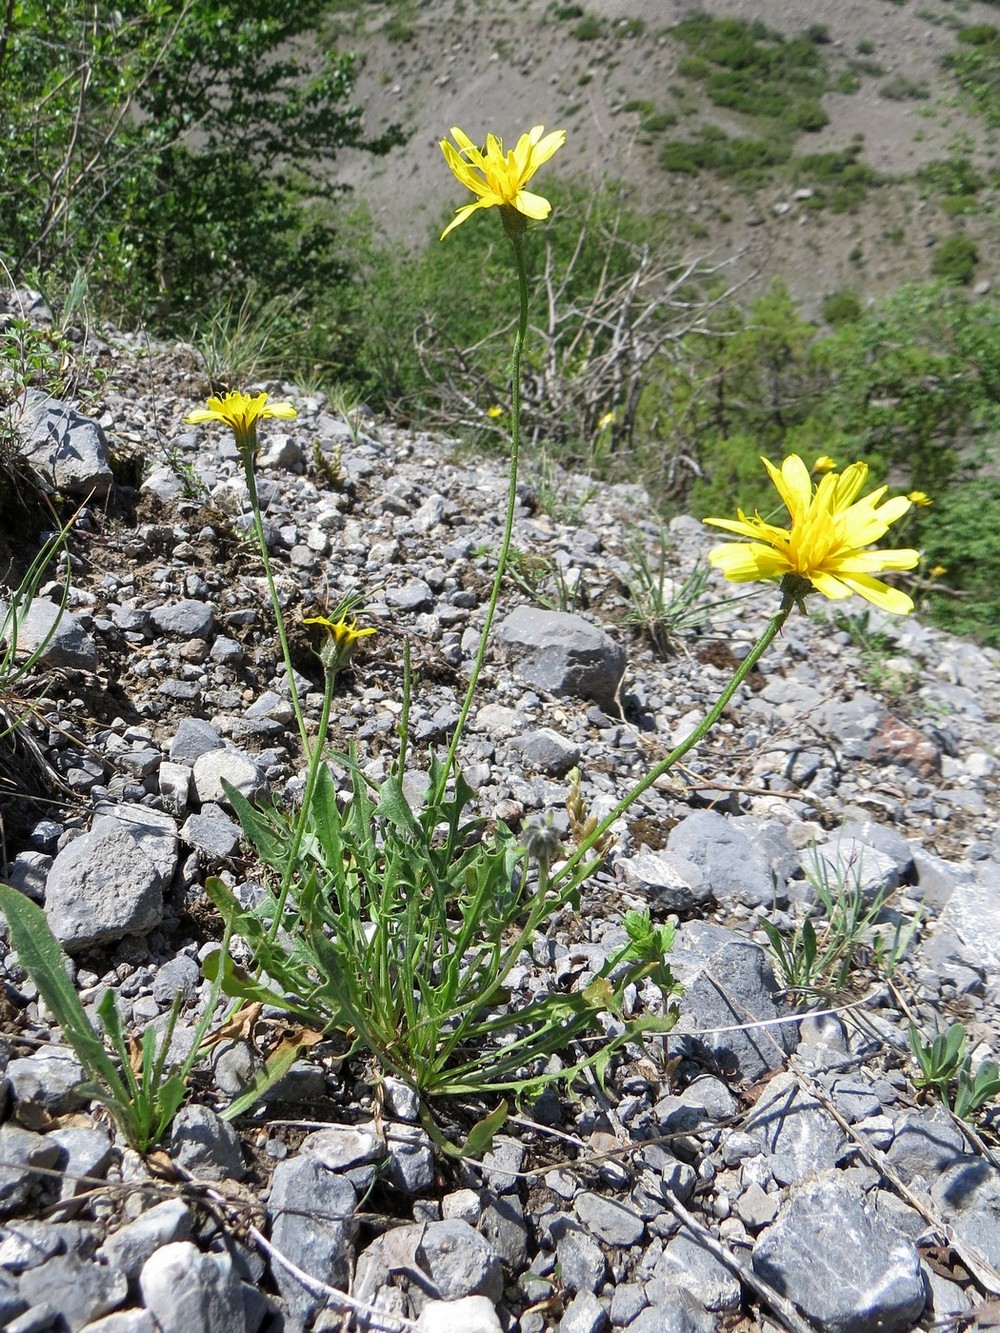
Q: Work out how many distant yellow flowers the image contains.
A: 5